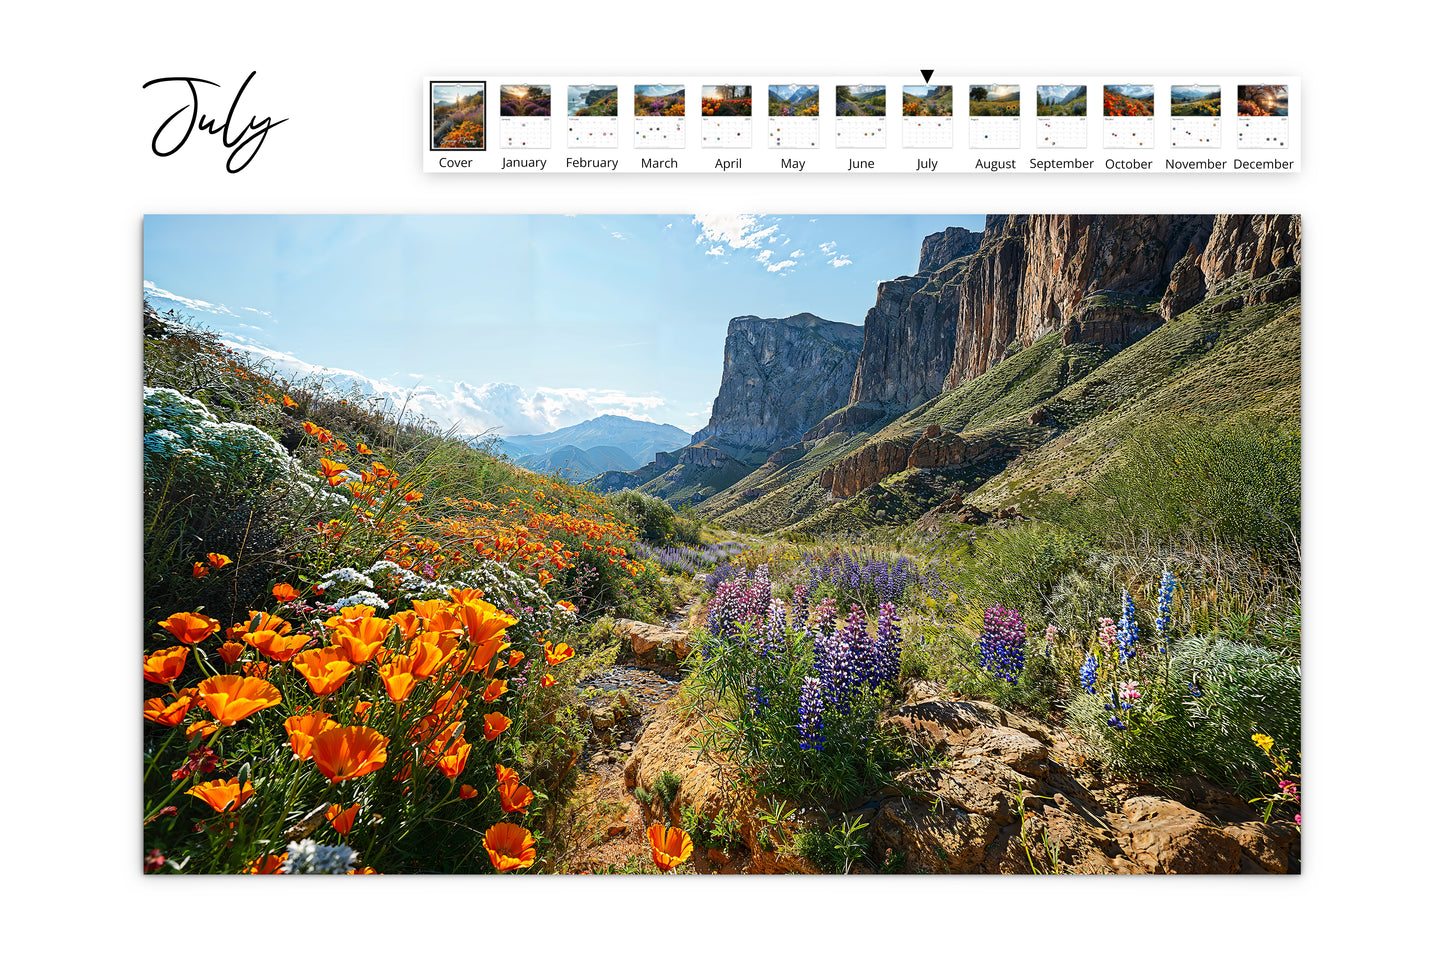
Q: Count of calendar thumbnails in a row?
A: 13